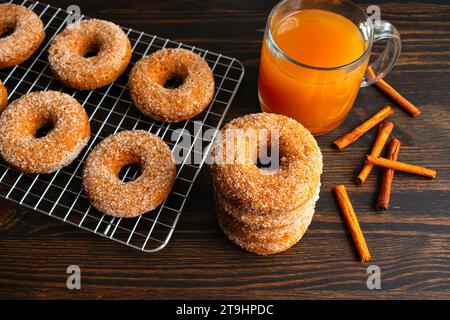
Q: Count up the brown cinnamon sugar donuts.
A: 10